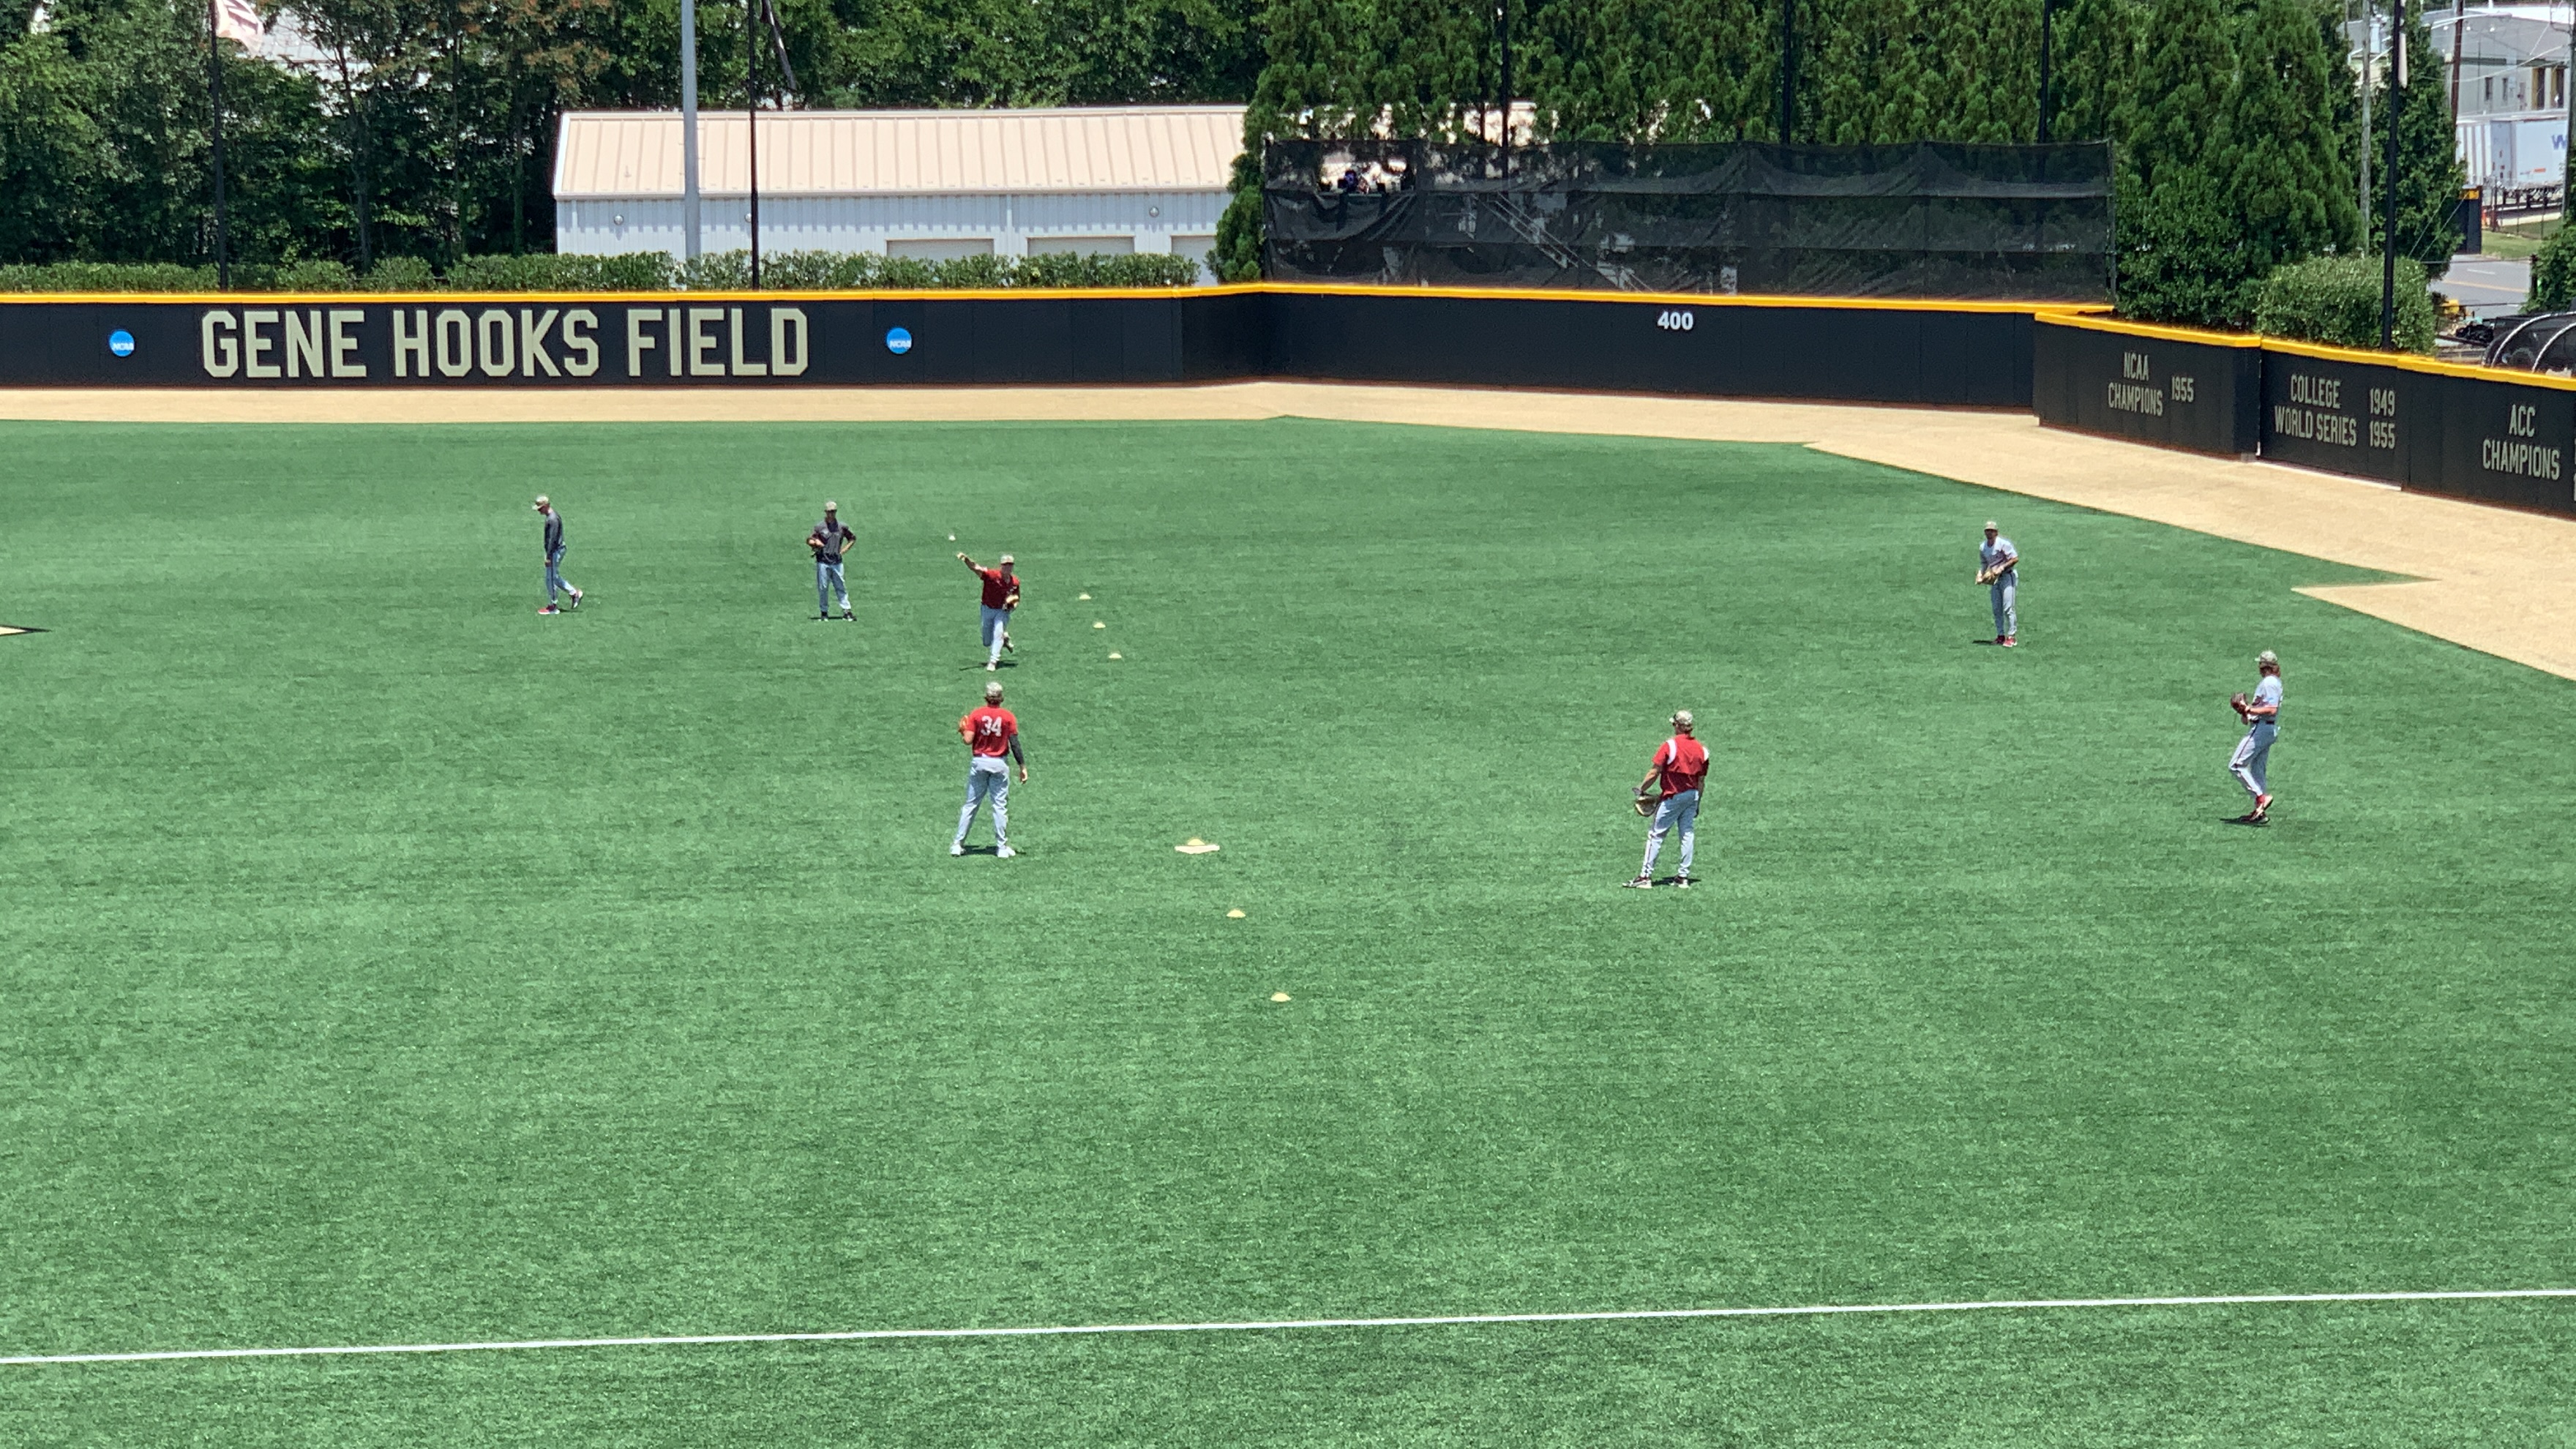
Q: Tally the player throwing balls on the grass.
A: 1